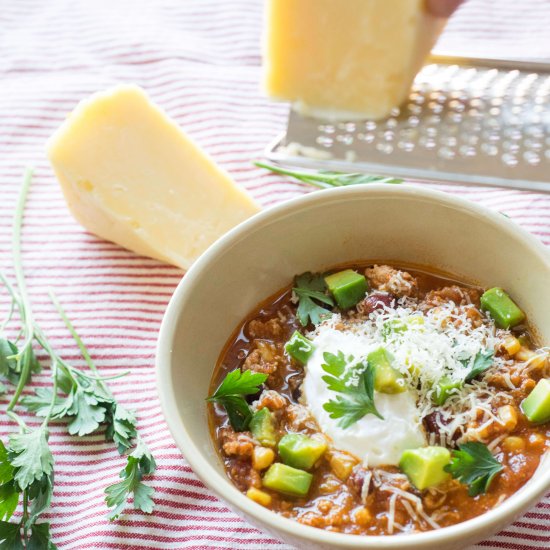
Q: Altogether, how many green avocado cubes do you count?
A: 11